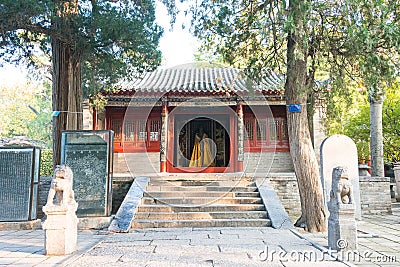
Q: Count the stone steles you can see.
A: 3